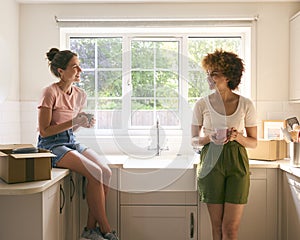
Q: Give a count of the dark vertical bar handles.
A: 4